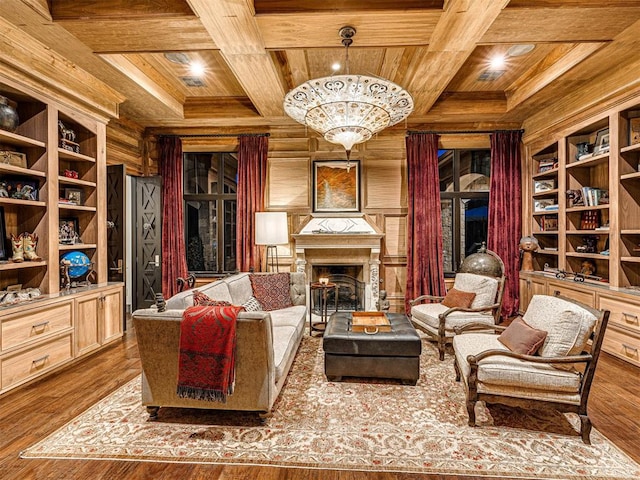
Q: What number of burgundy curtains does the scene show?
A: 4